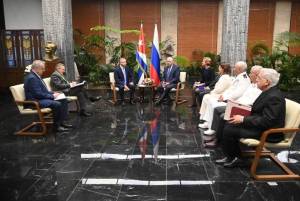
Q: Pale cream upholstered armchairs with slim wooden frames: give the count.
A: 5